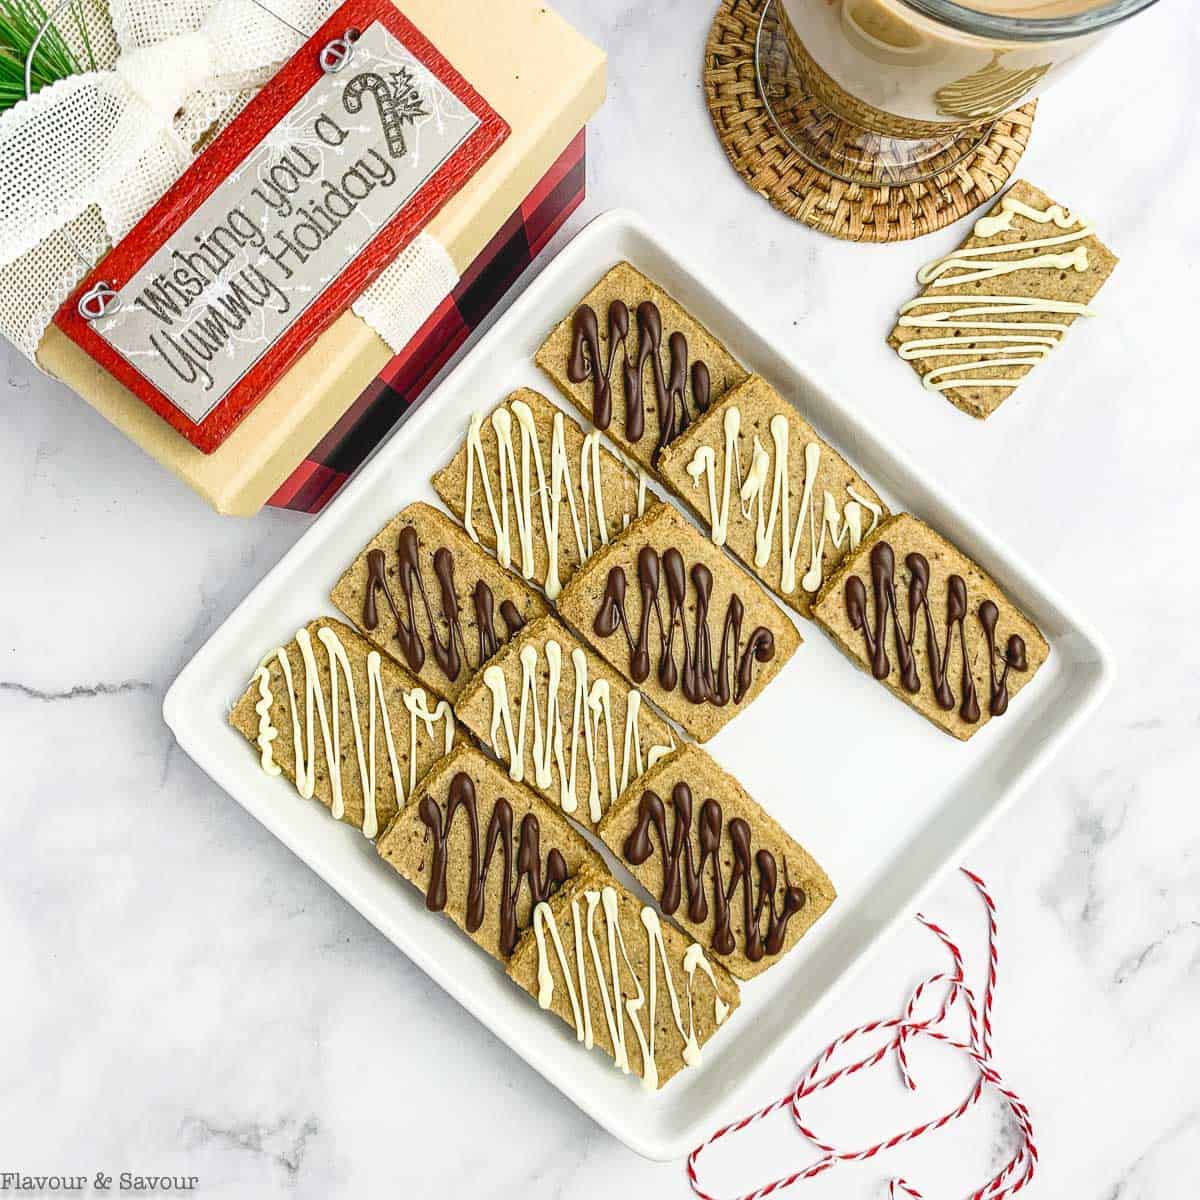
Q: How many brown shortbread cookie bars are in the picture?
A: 12